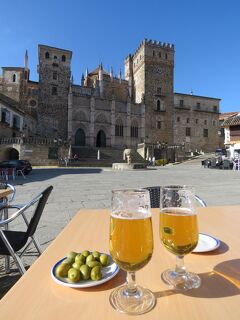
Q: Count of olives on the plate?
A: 13